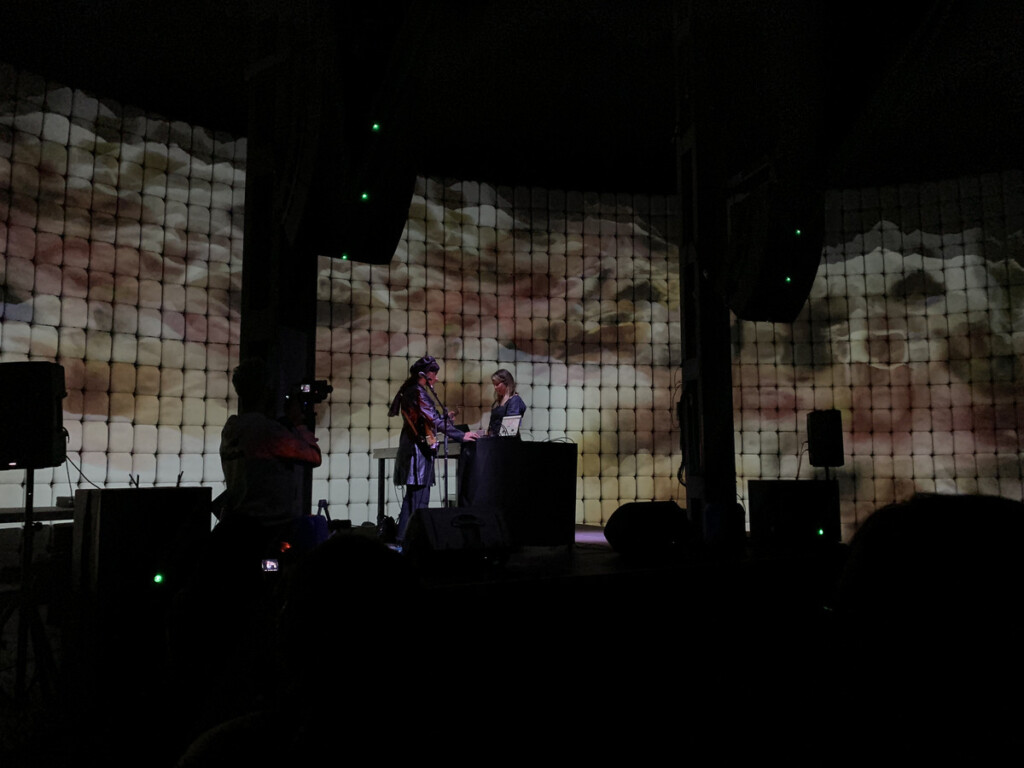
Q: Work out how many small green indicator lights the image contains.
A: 7